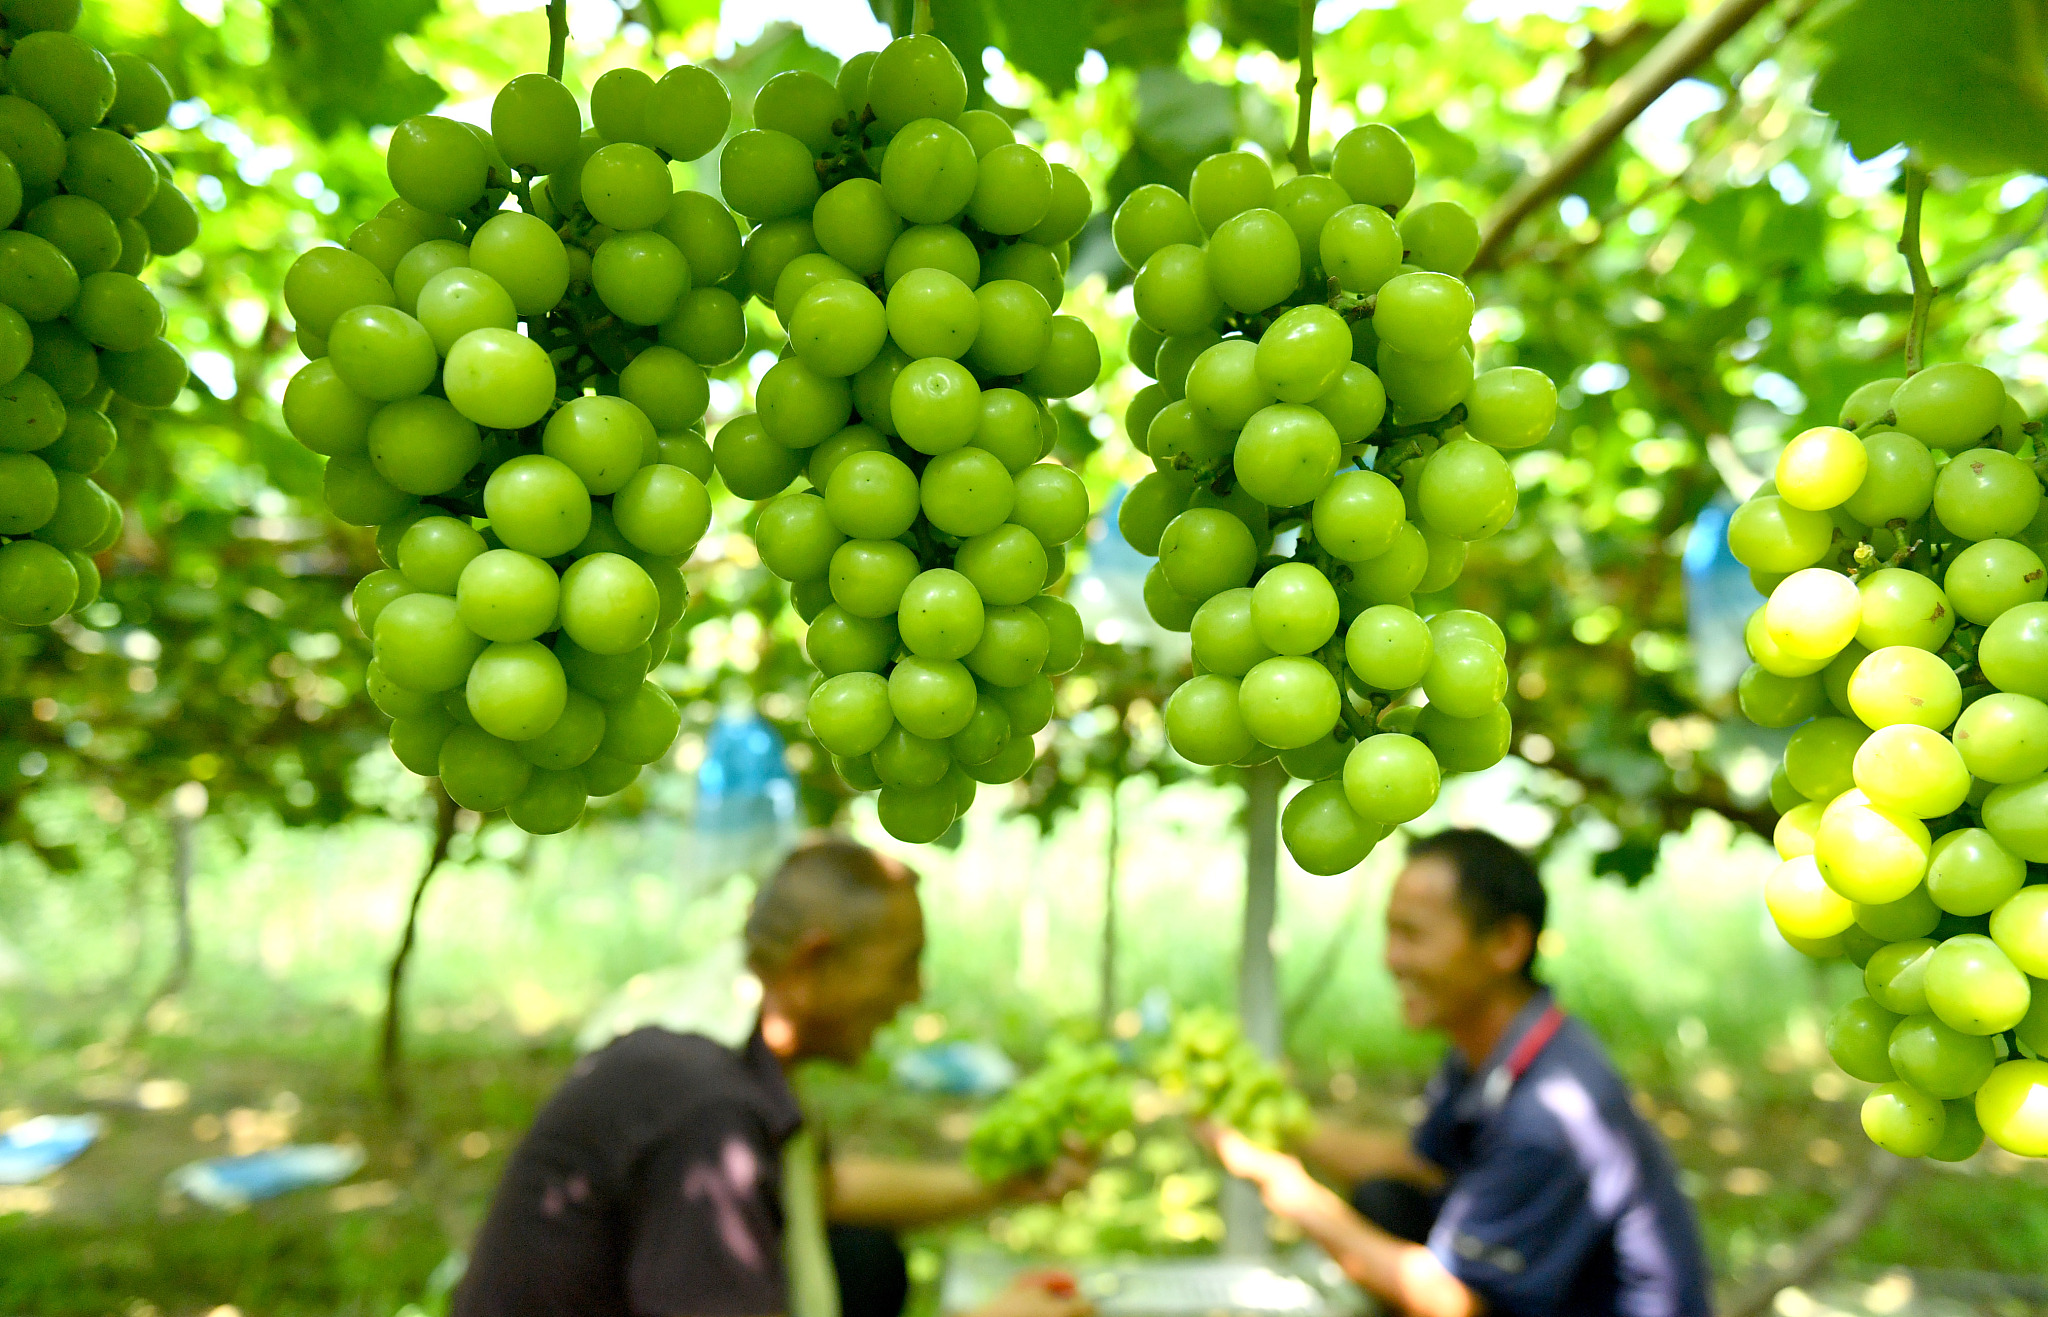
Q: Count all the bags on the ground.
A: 3